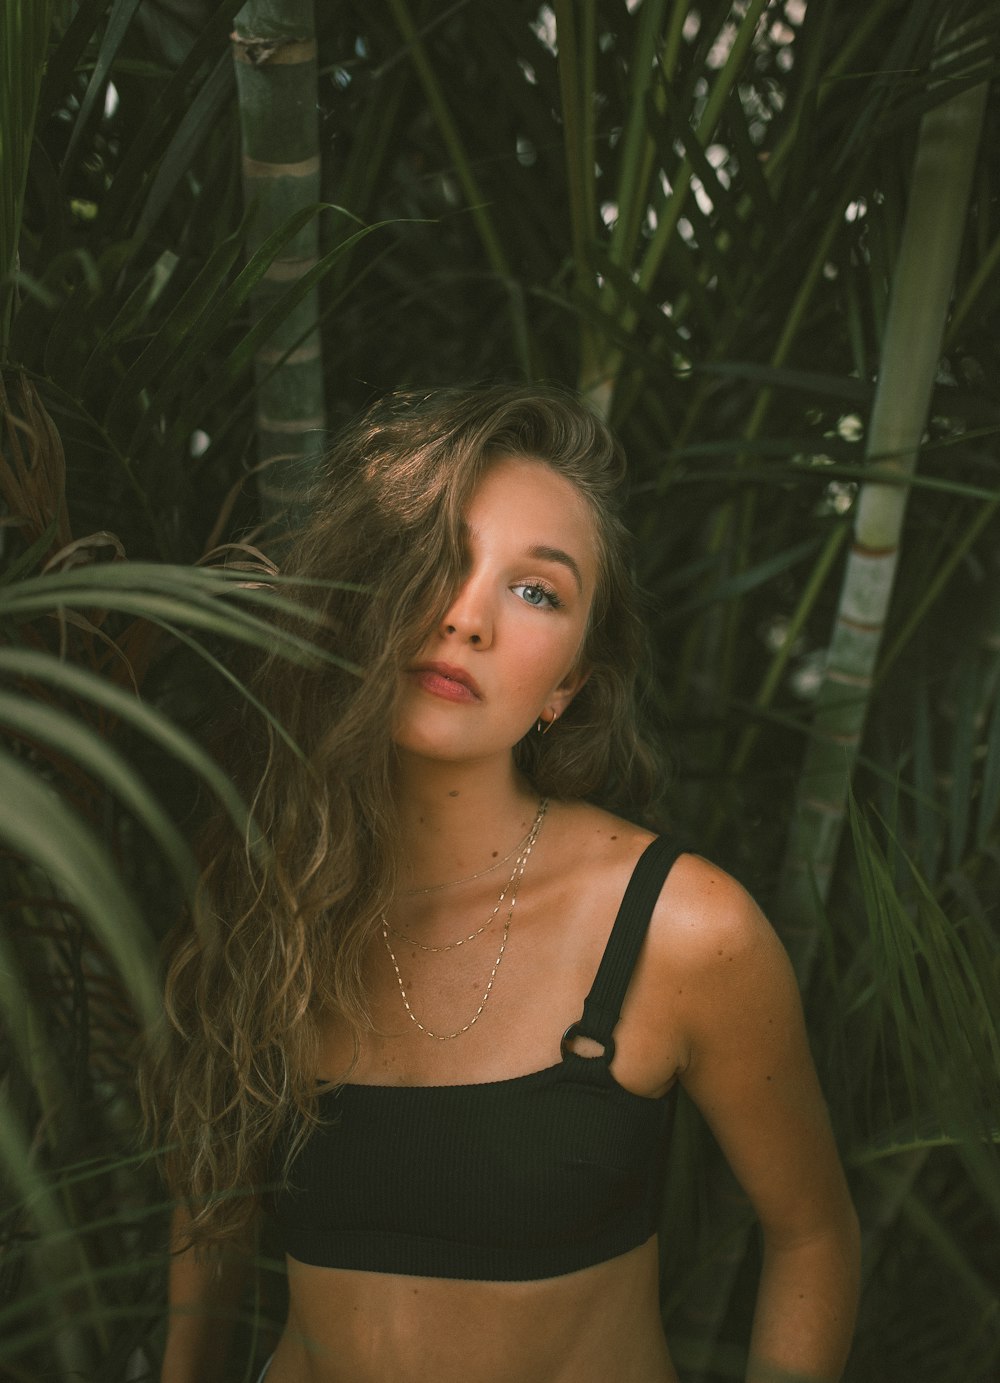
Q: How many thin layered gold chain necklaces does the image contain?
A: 3